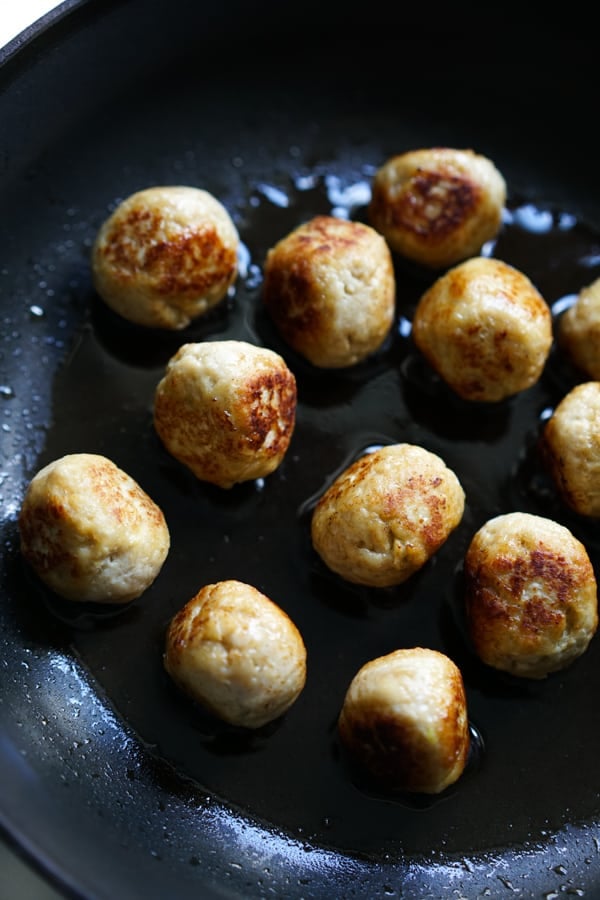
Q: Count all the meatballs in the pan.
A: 12